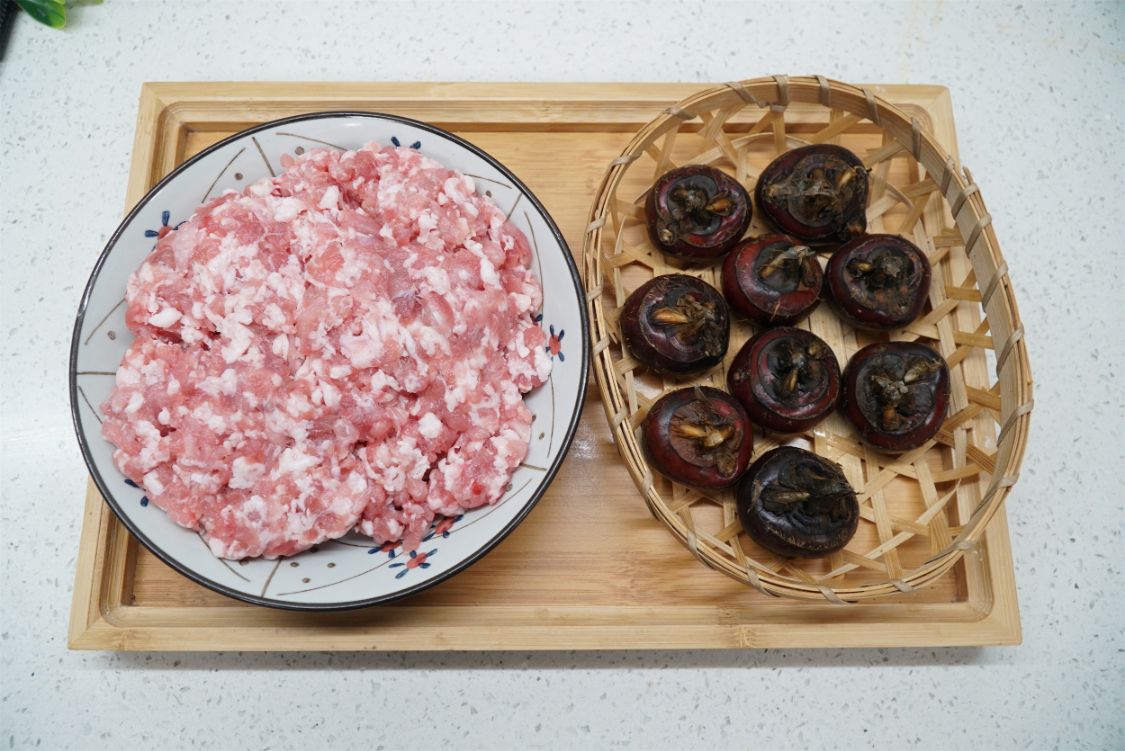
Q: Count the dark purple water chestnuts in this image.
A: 9